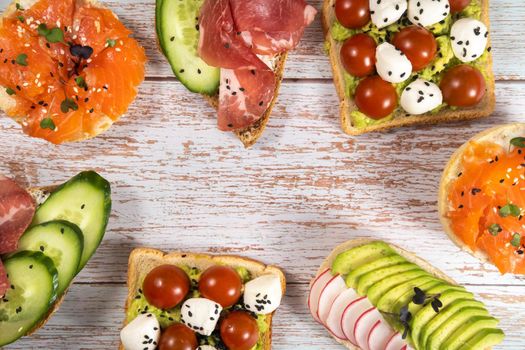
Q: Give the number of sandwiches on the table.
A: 7